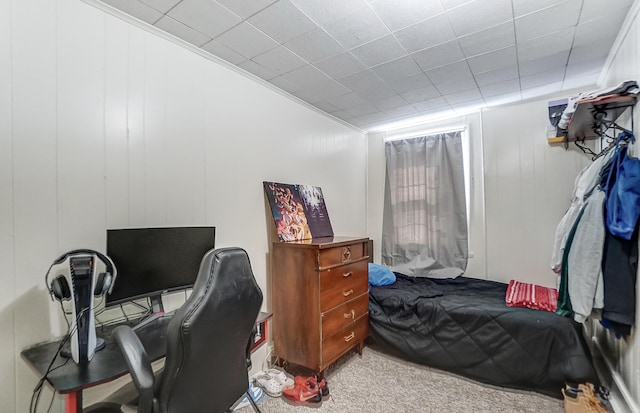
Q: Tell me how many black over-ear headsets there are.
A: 1